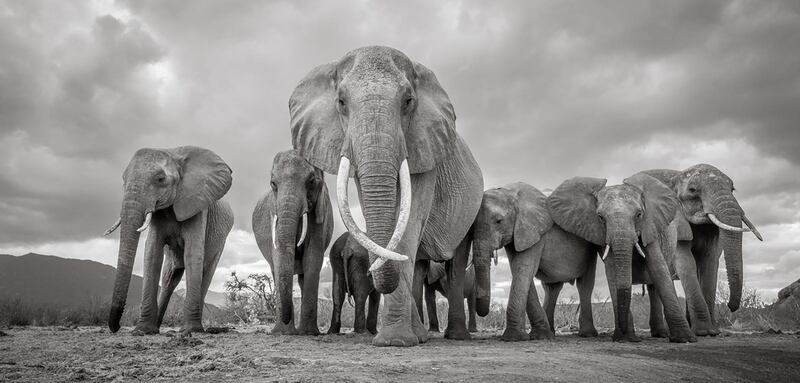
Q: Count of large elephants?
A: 6